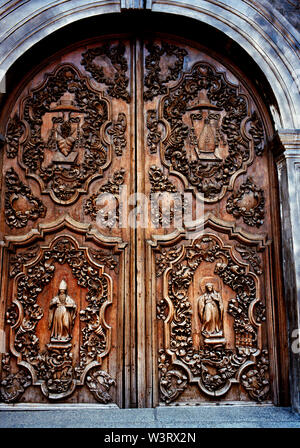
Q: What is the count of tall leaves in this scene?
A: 2